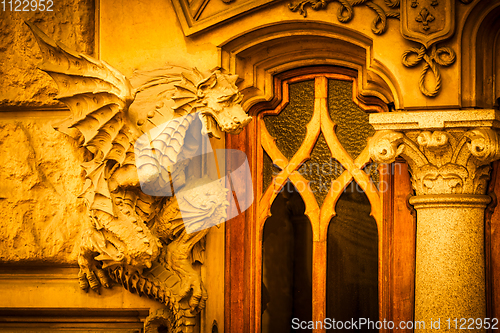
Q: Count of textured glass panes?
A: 5